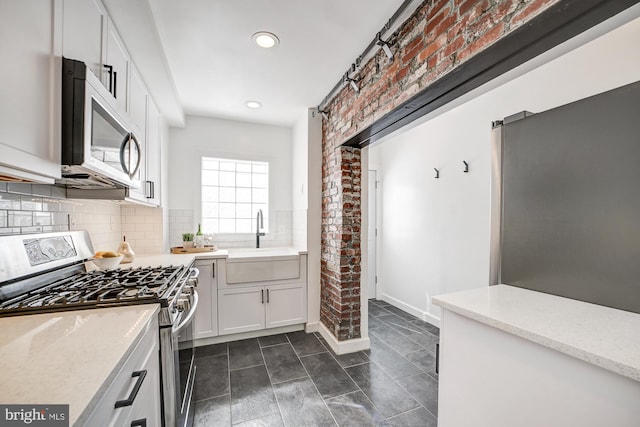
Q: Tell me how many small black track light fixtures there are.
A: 3